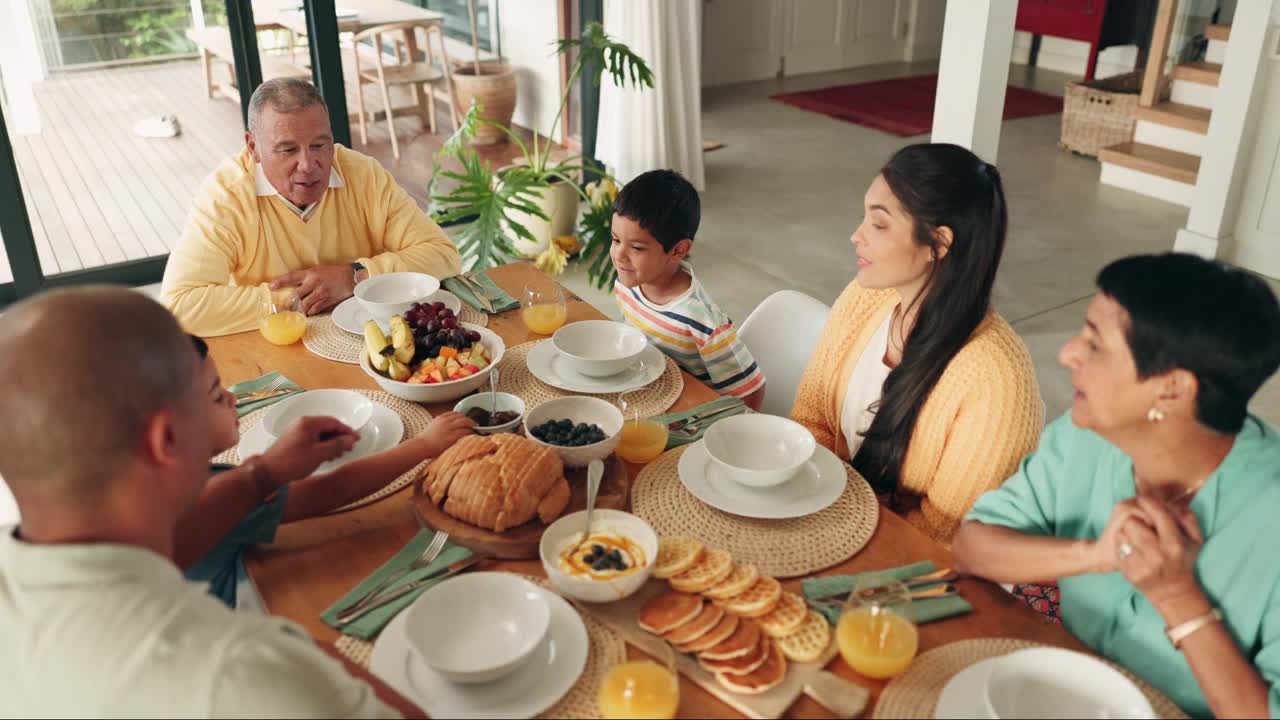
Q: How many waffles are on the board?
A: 6